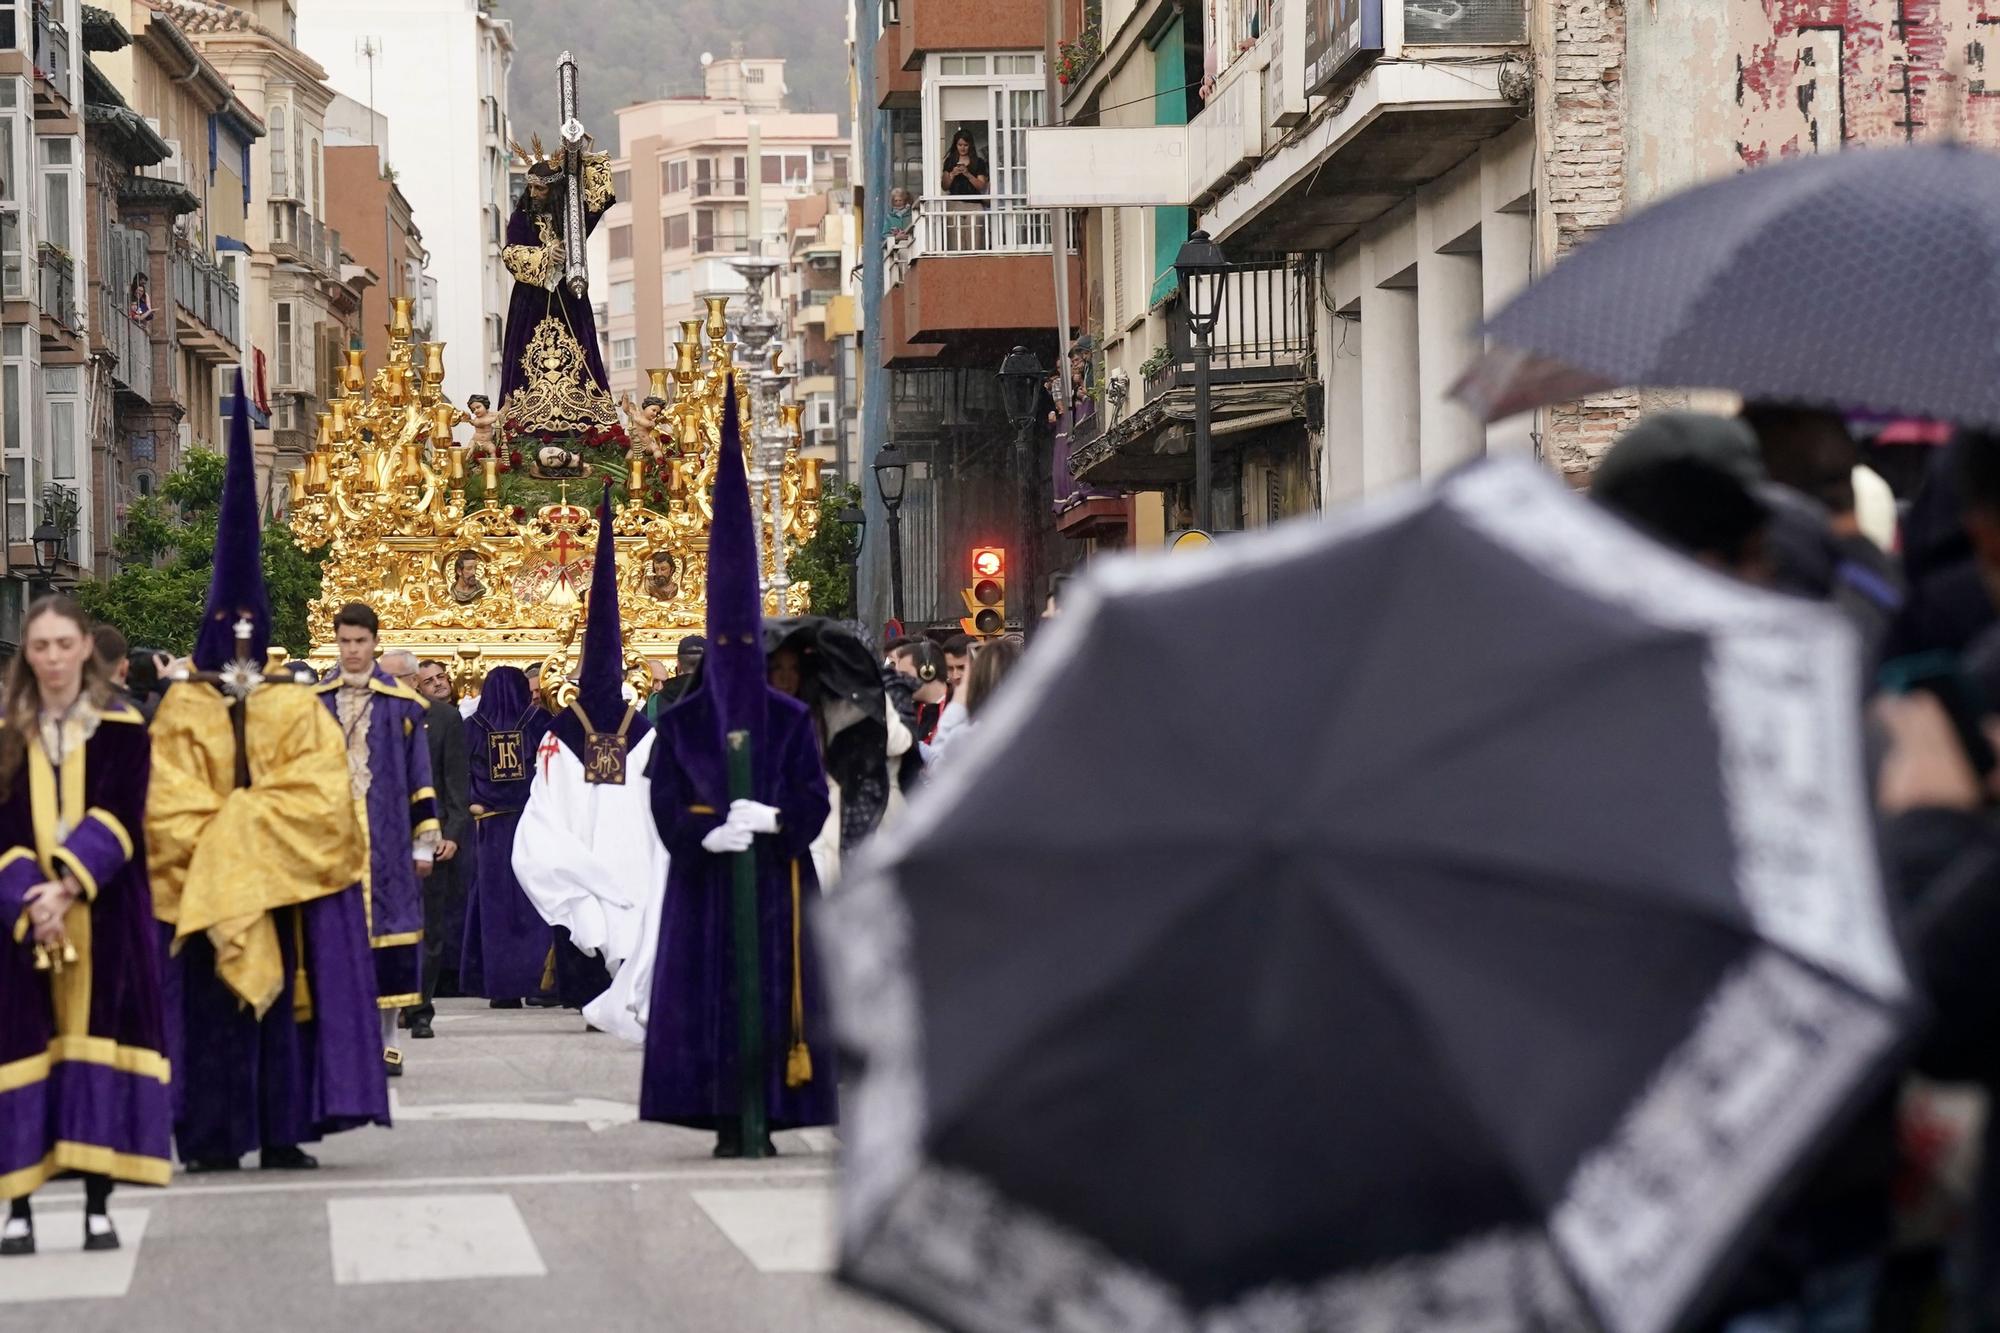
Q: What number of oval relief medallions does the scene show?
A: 2